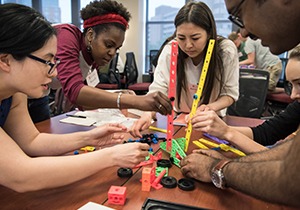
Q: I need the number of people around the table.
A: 5